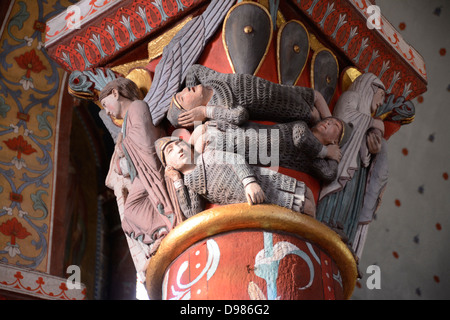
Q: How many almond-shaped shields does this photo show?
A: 3